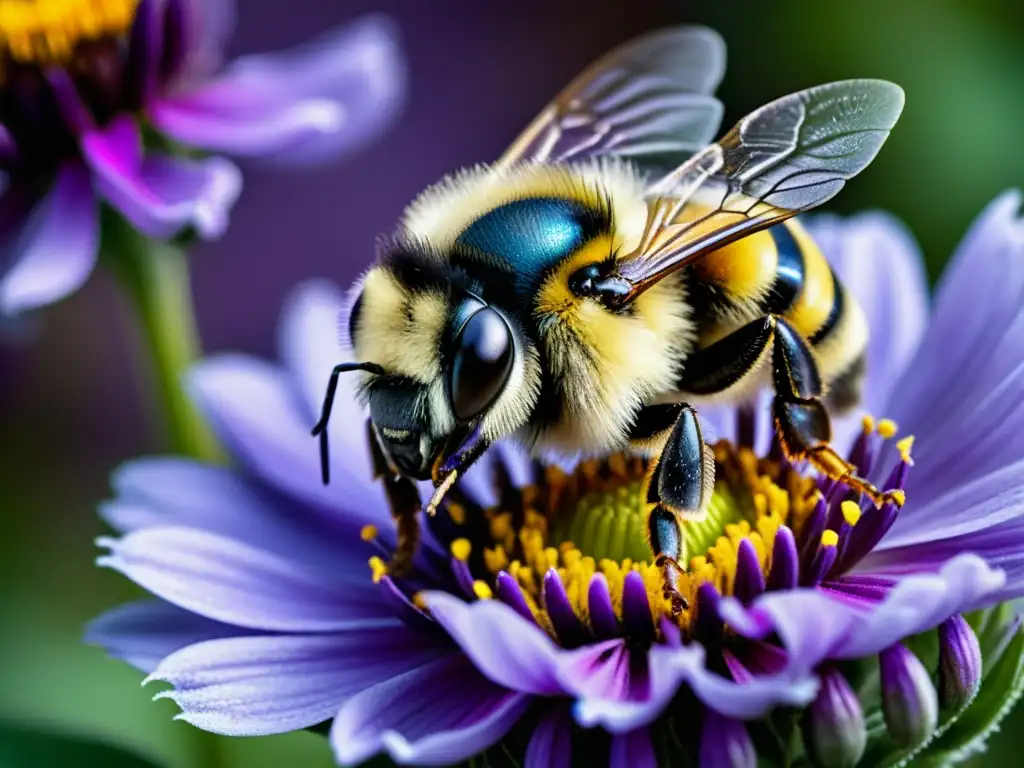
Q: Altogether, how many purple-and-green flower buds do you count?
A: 3